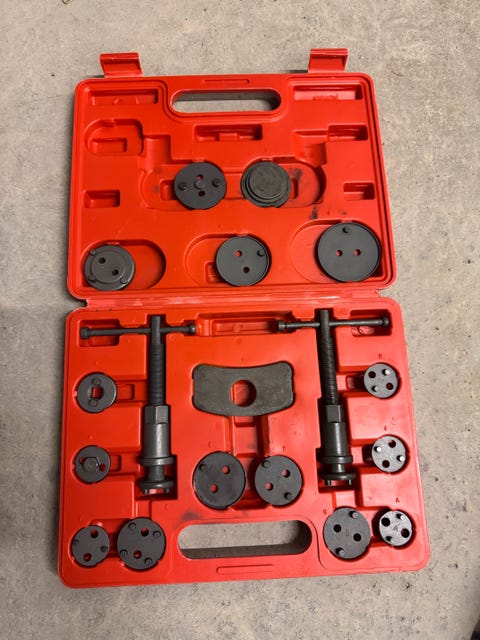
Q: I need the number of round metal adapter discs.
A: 15